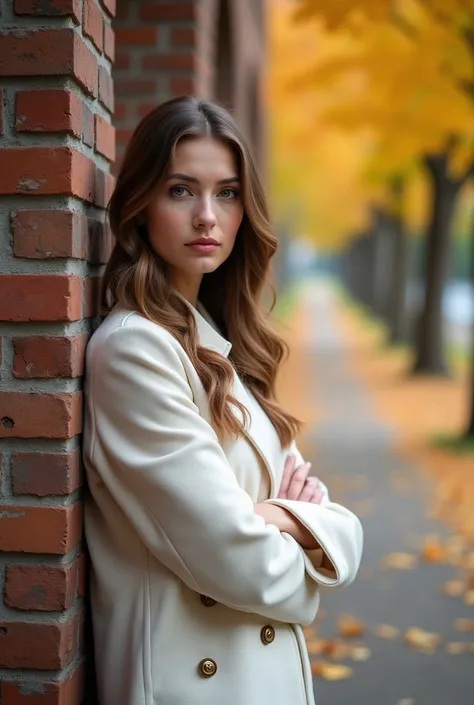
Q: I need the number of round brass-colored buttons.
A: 3